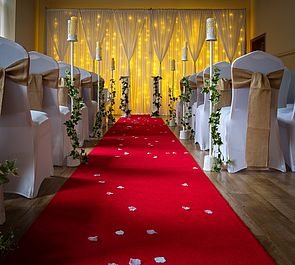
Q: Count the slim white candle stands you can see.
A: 6